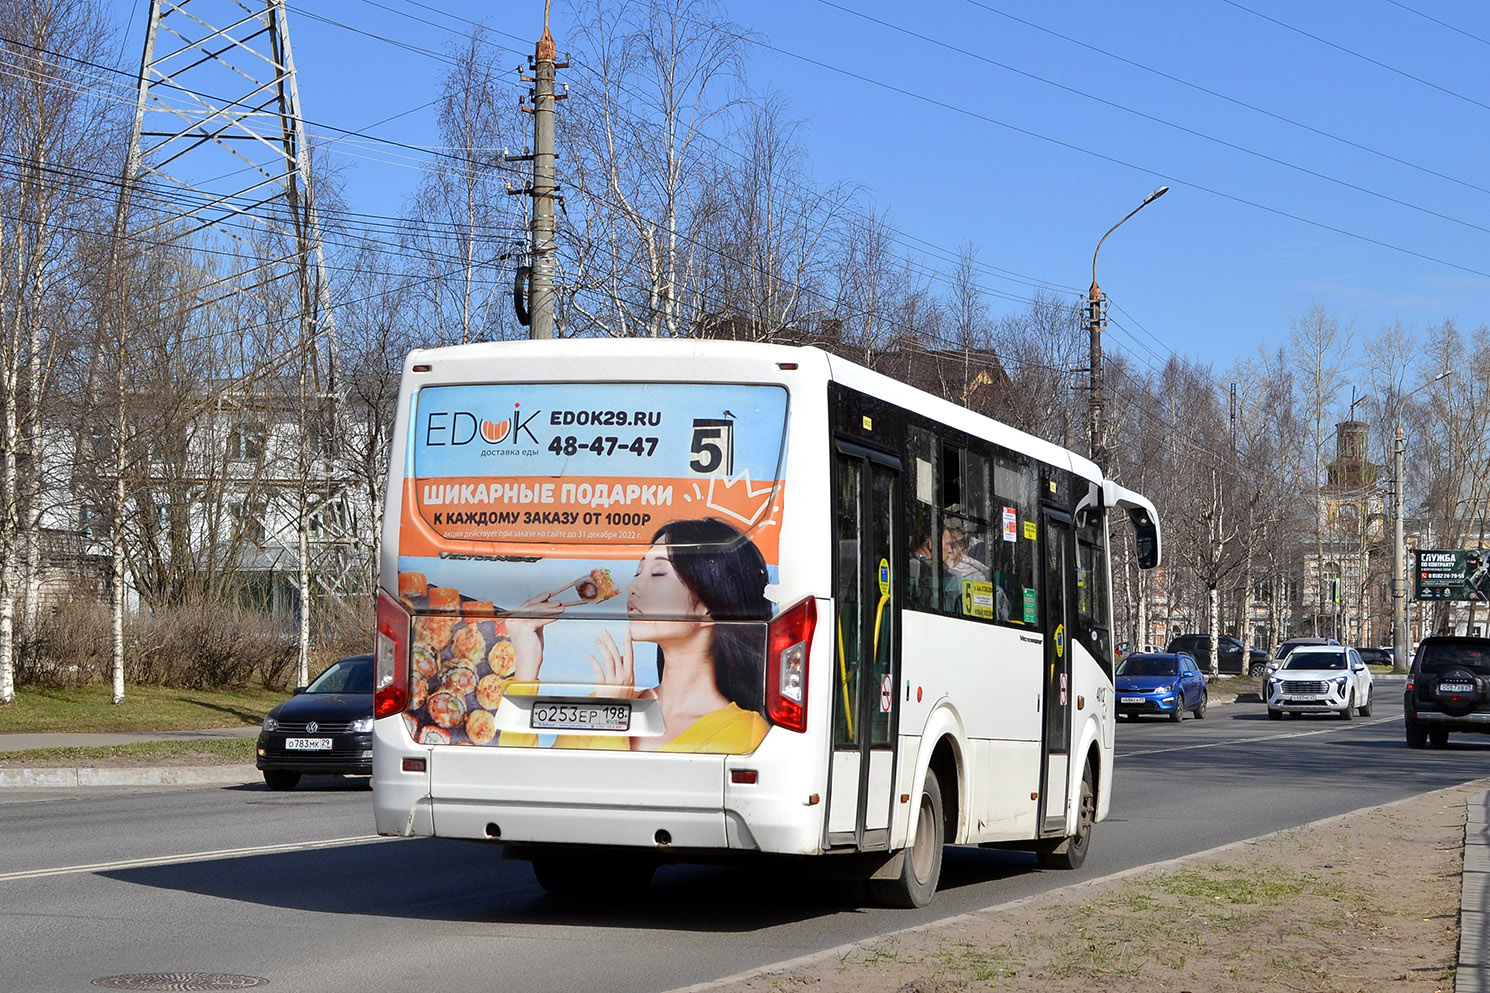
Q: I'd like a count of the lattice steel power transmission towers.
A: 1